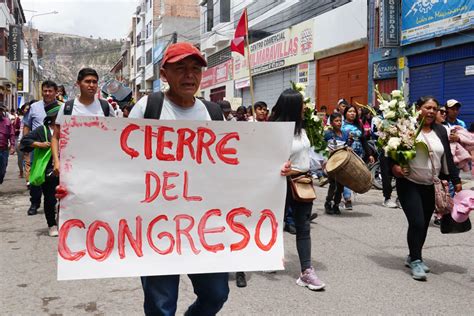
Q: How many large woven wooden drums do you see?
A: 1